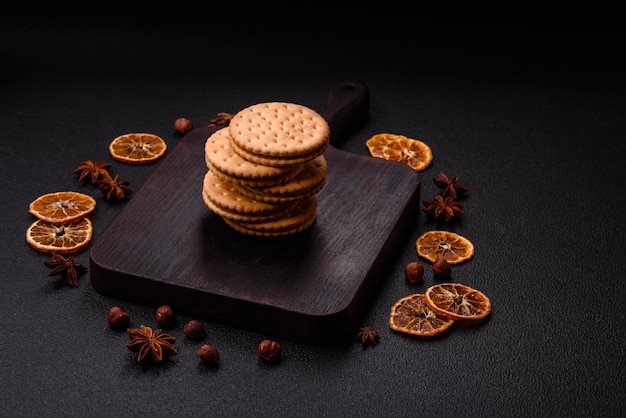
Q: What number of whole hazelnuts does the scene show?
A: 8